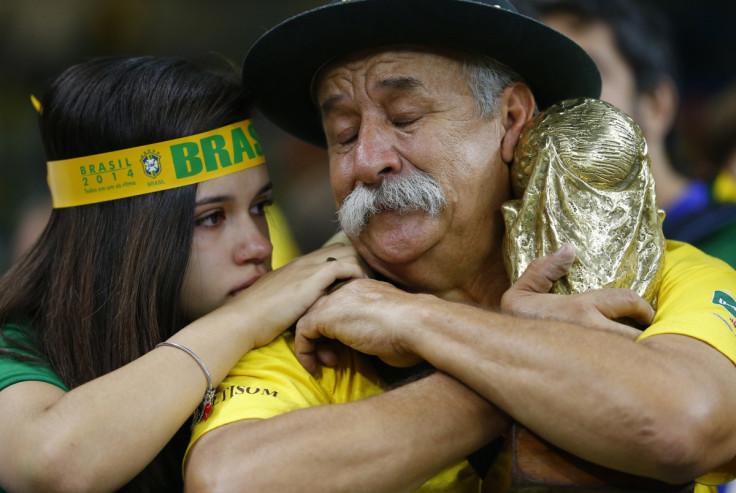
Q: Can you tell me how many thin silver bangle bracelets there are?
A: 1